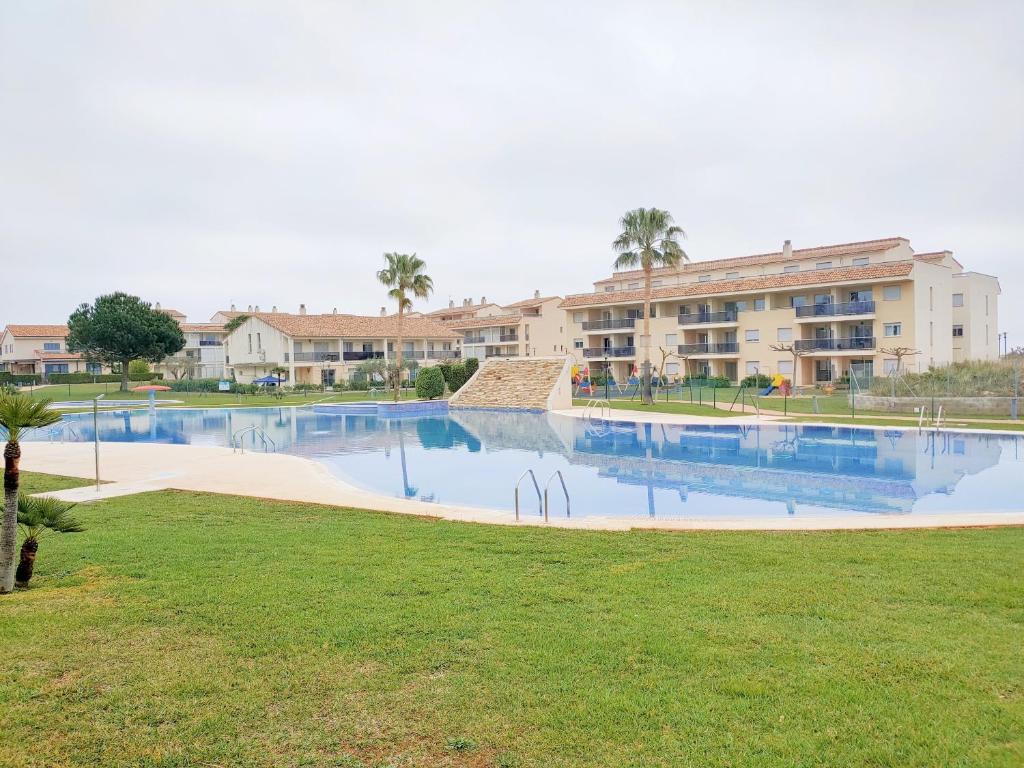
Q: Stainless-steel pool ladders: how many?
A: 5